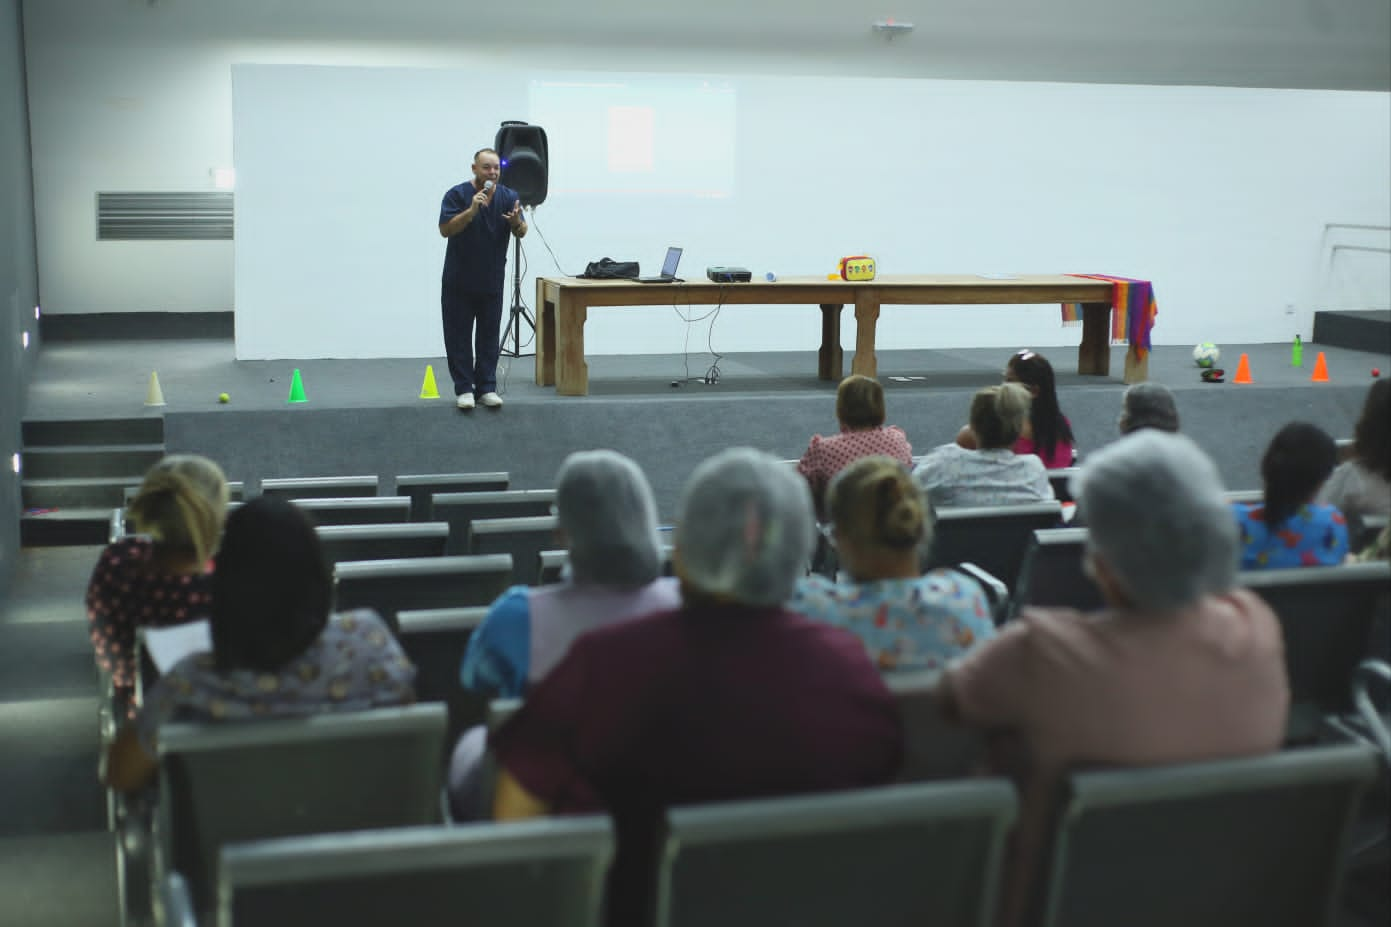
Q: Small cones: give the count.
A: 5